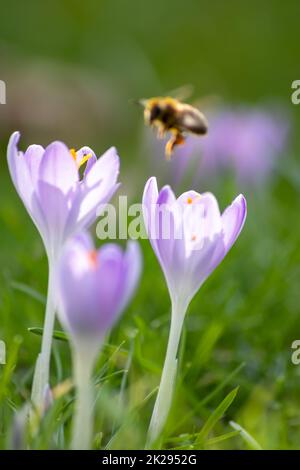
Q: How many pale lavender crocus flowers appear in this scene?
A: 3